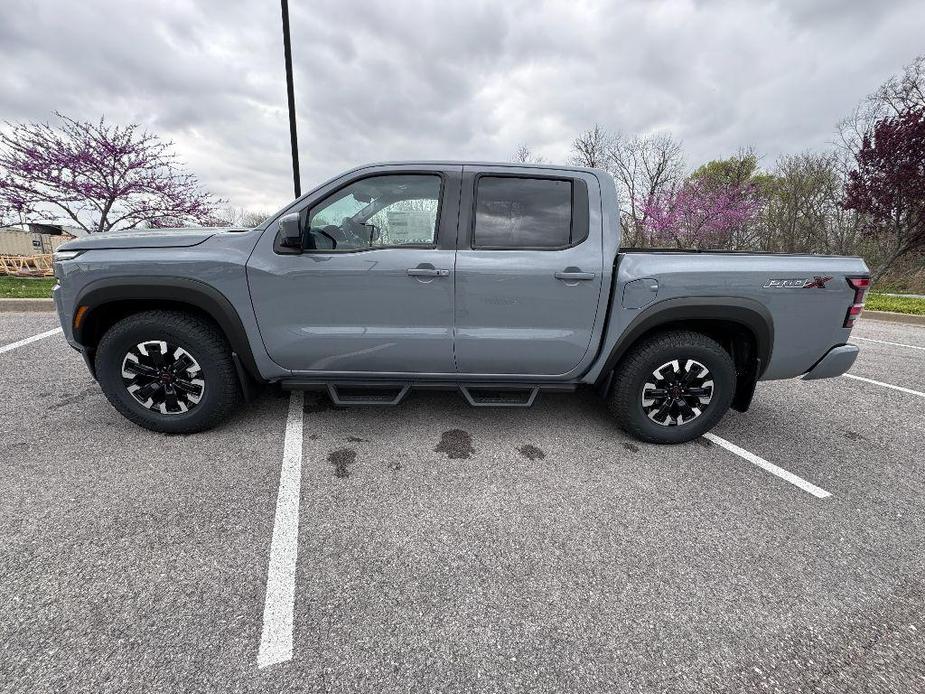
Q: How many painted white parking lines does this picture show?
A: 5